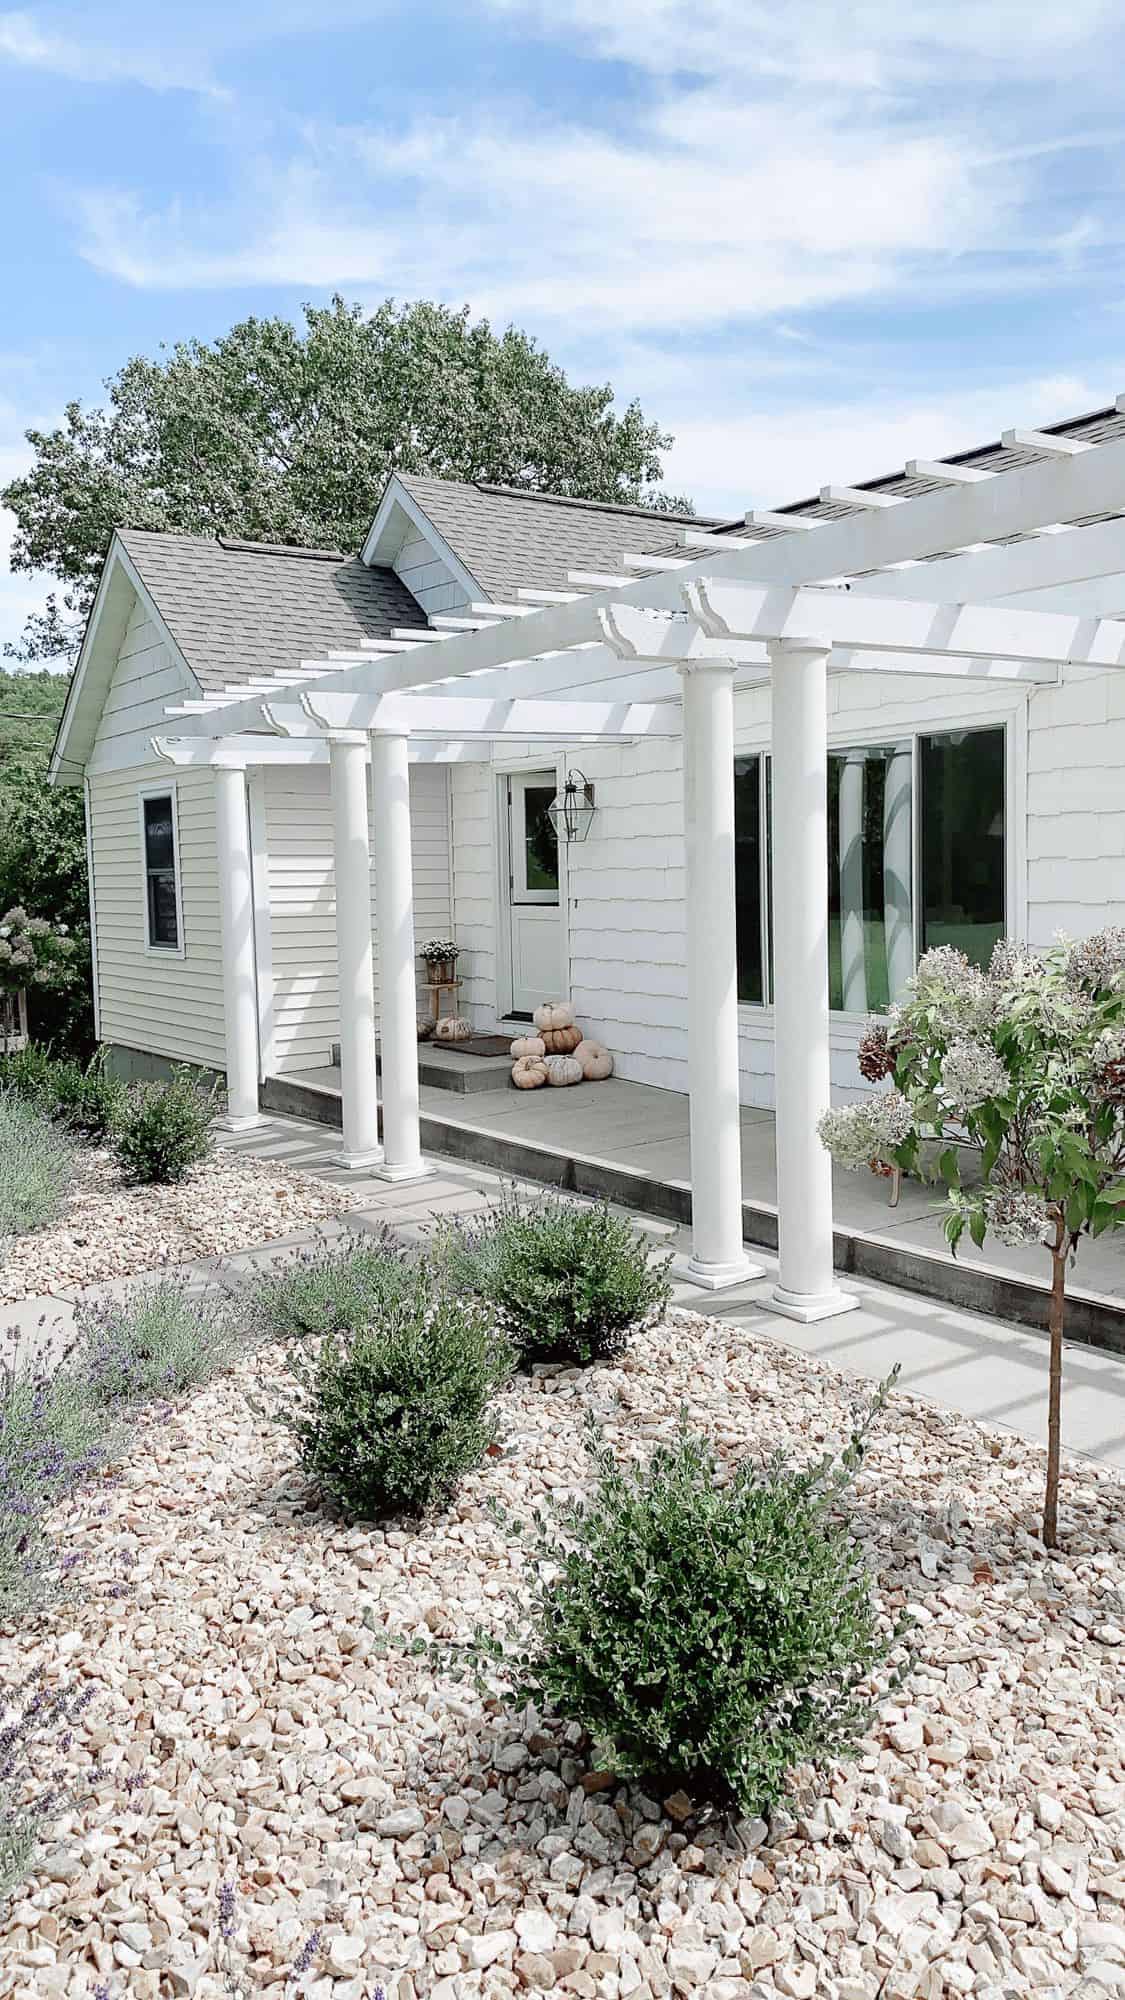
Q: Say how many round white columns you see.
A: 5